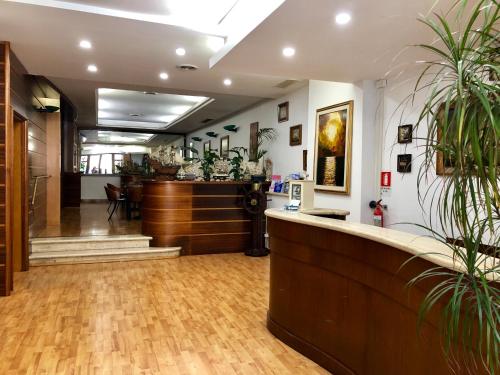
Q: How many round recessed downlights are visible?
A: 7